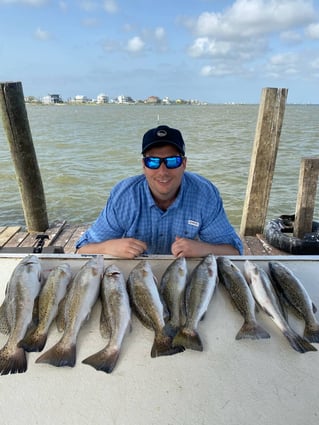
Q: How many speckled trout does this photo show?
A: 10